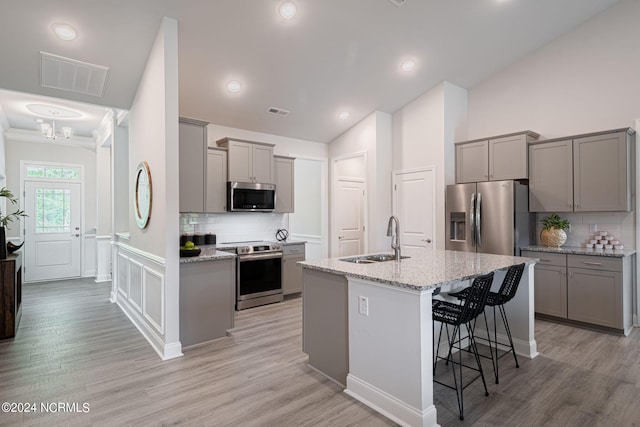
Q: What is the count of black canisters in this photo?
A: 3